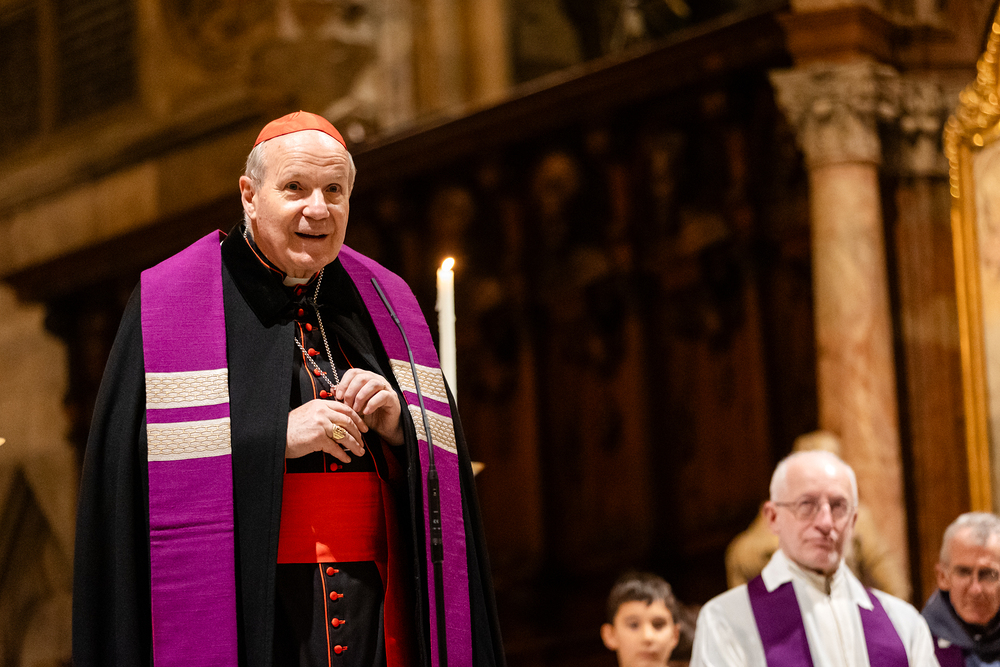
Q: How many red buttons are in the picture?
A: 11